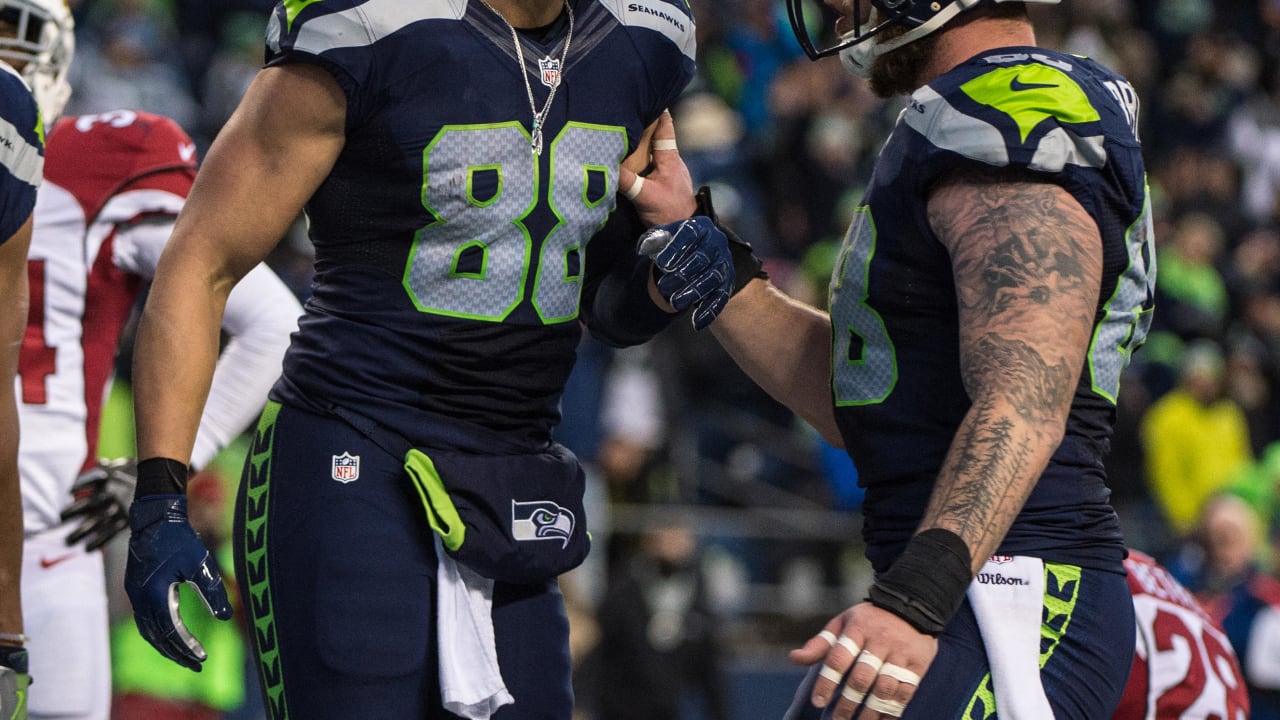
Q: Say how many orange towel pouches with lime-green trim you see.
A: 0